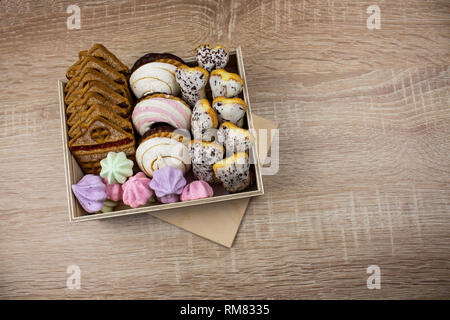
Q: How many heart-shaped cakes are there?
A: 8